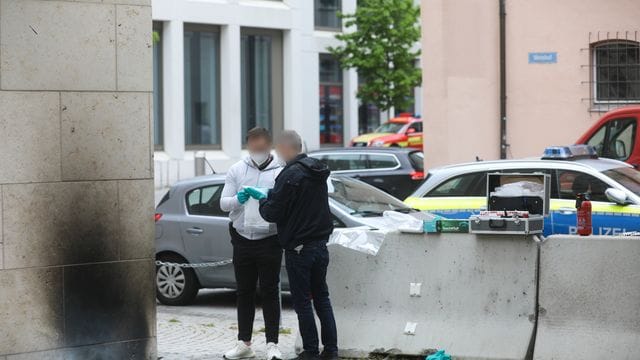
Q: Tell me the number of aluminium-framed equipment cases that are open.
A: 1